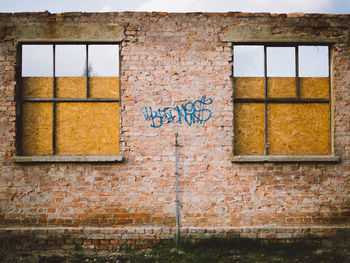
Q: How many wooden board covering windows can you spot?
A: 2